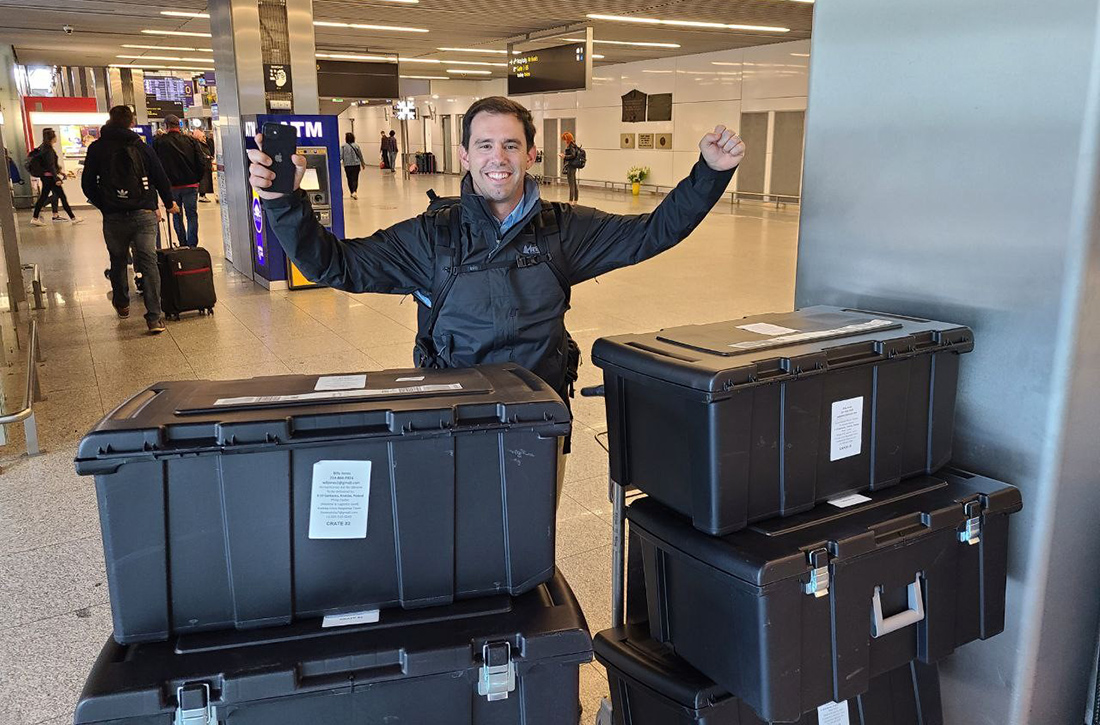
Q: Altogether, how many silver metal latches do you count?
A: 4